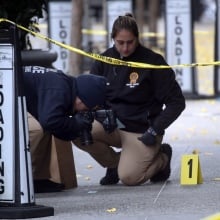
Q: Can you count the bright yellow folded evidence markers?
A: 1